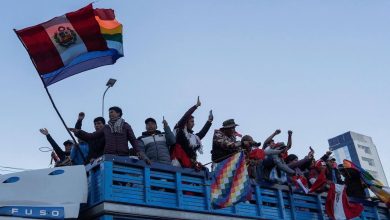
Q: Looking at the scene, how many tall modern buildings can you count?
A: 1